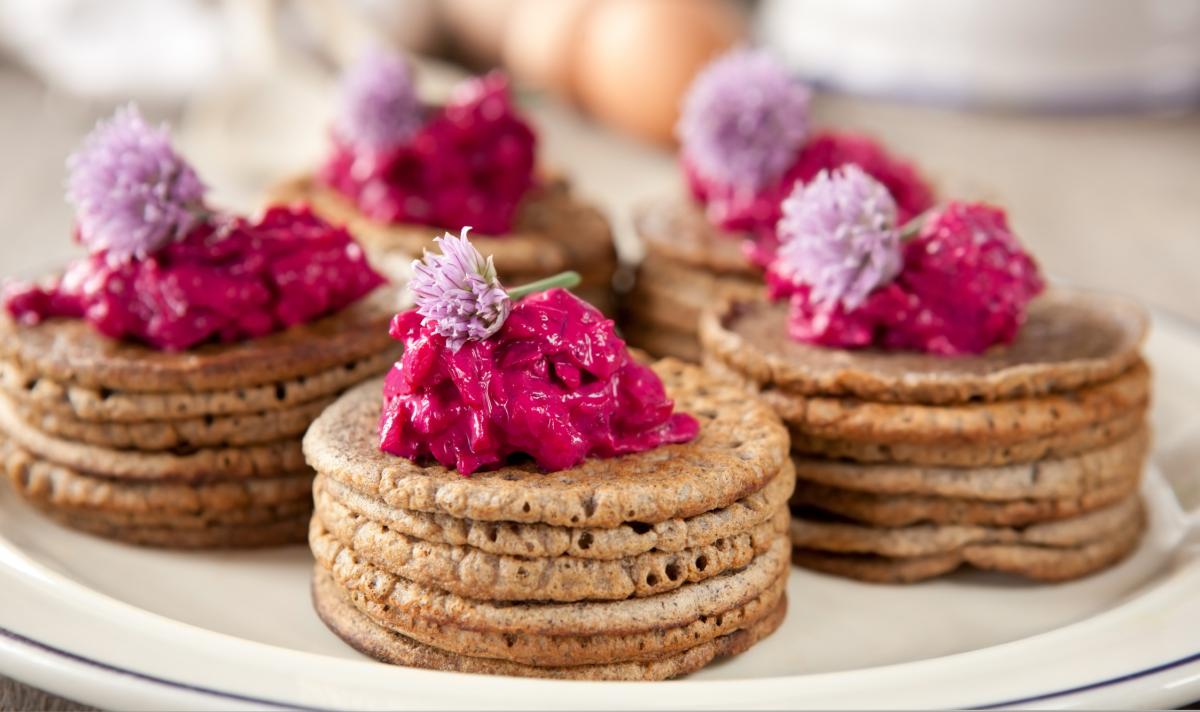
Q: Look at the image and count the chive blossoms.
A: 5